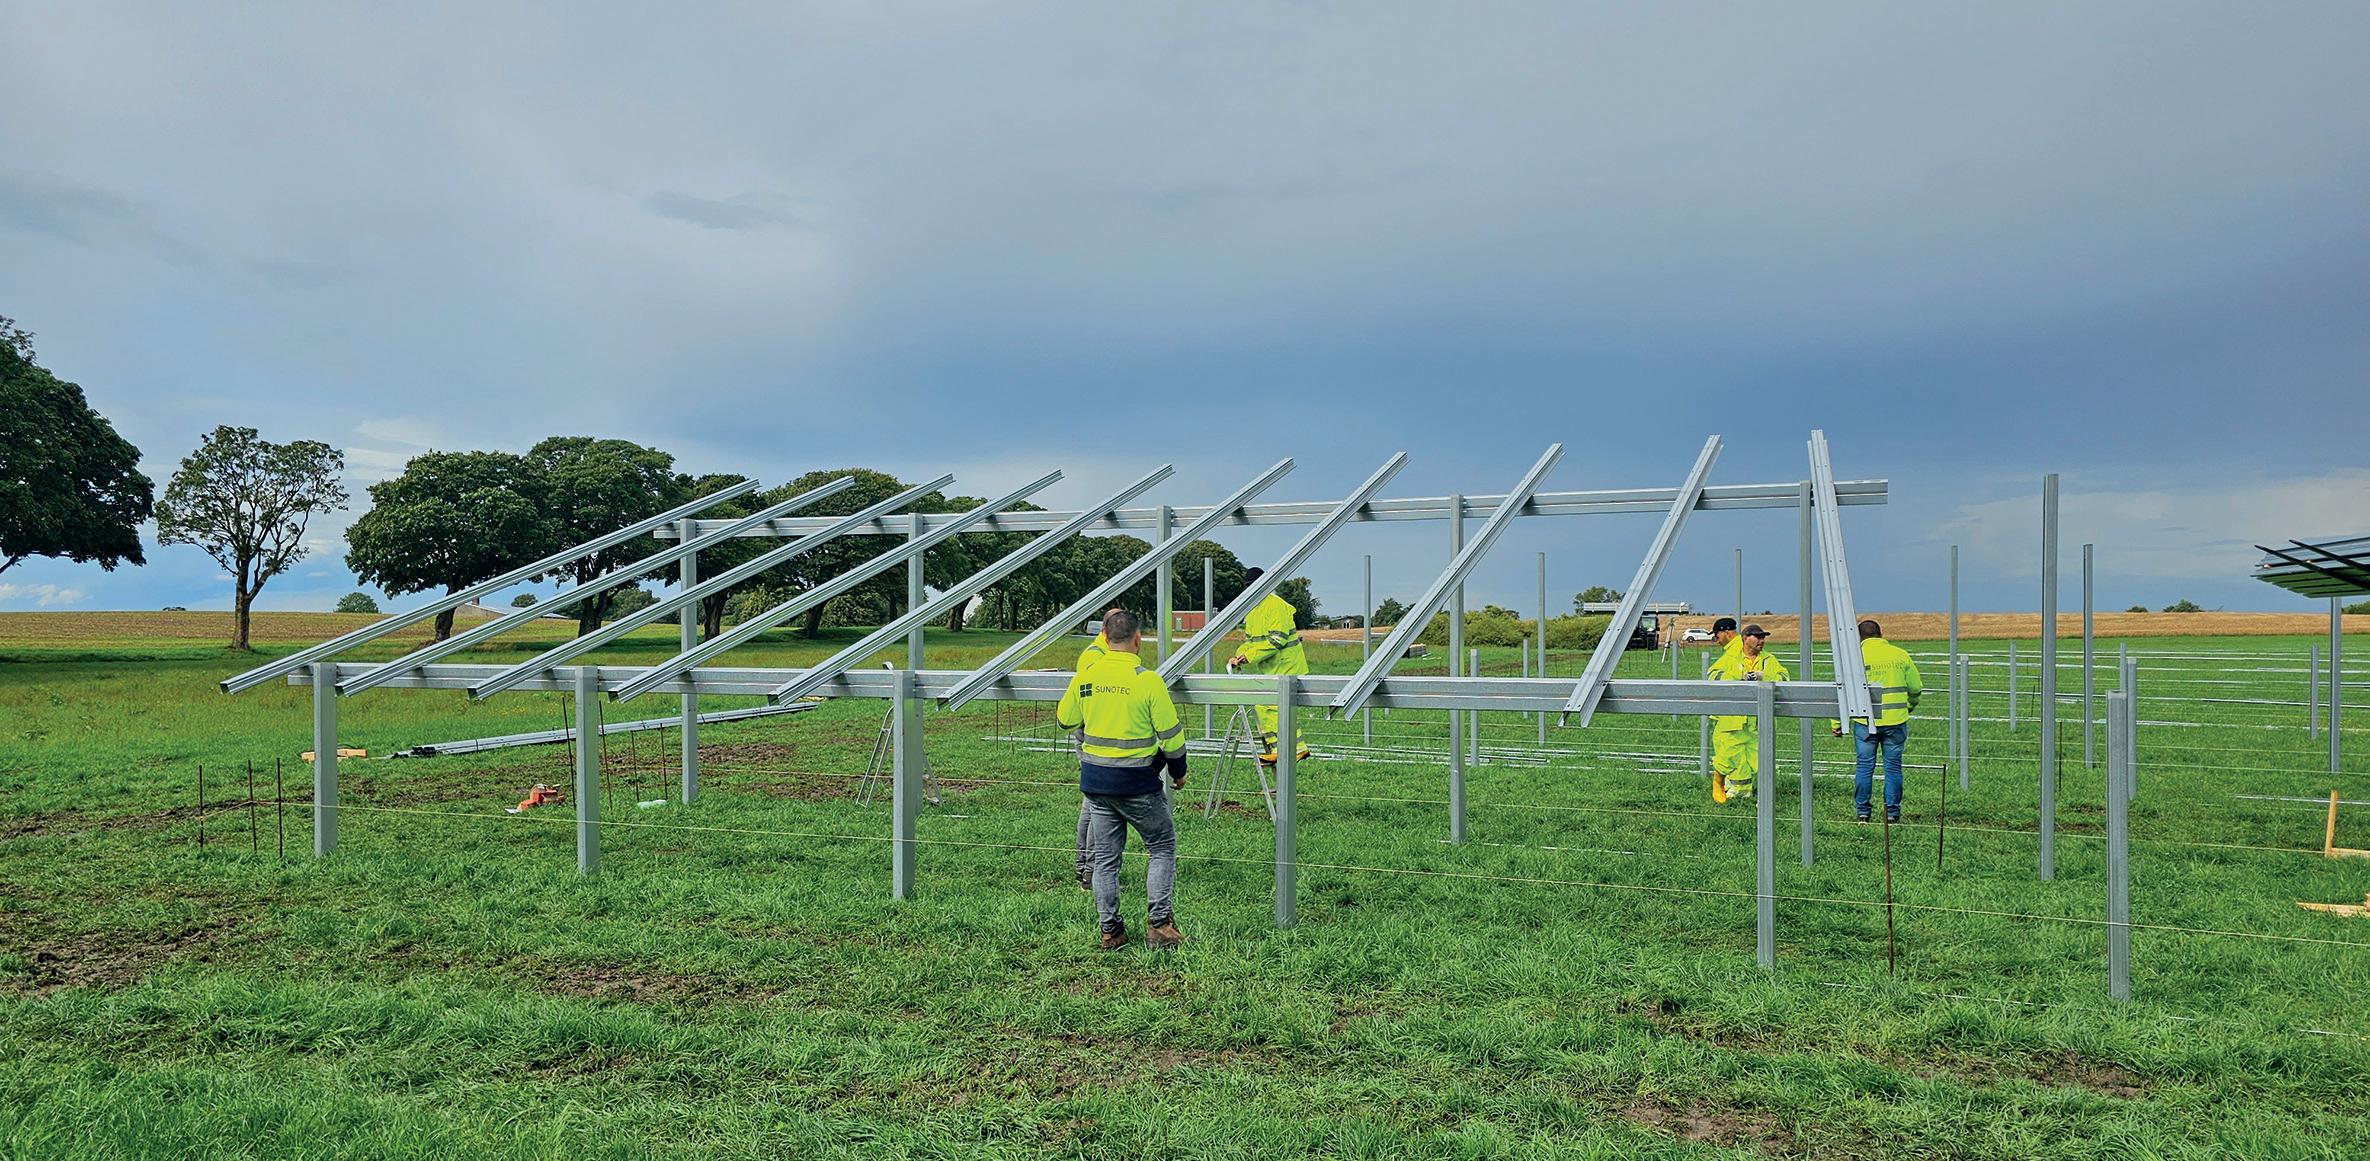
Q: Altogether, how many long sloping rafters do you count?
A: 10